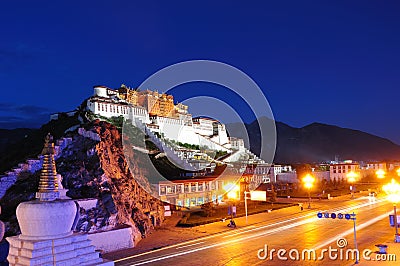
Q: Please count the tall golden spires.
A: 1